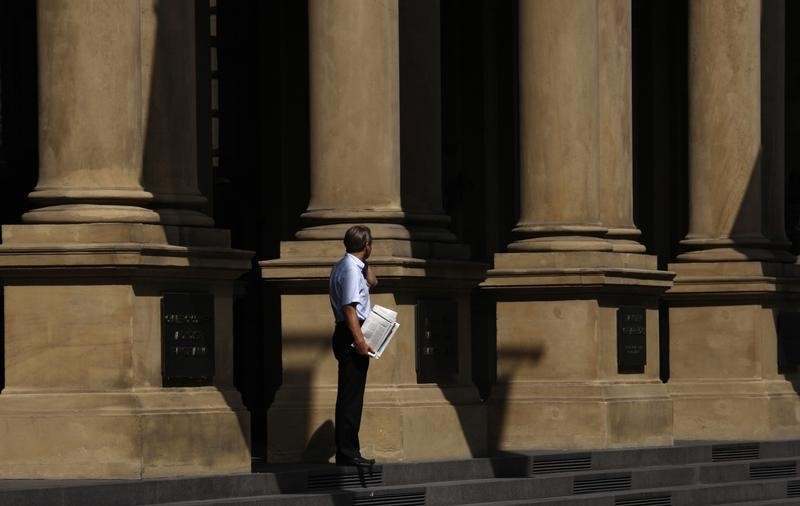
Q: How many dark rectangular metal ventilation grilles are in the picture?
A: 8